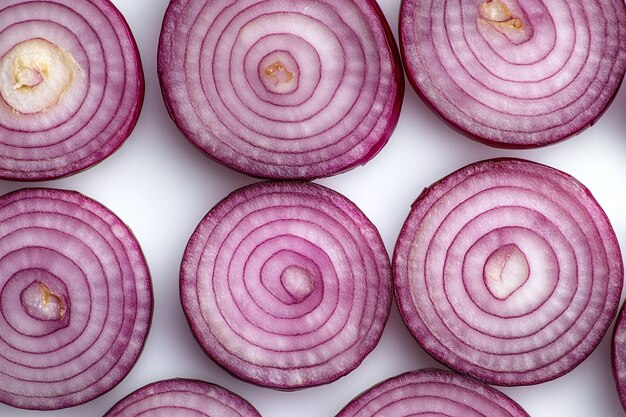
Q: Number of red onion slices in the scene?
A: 9